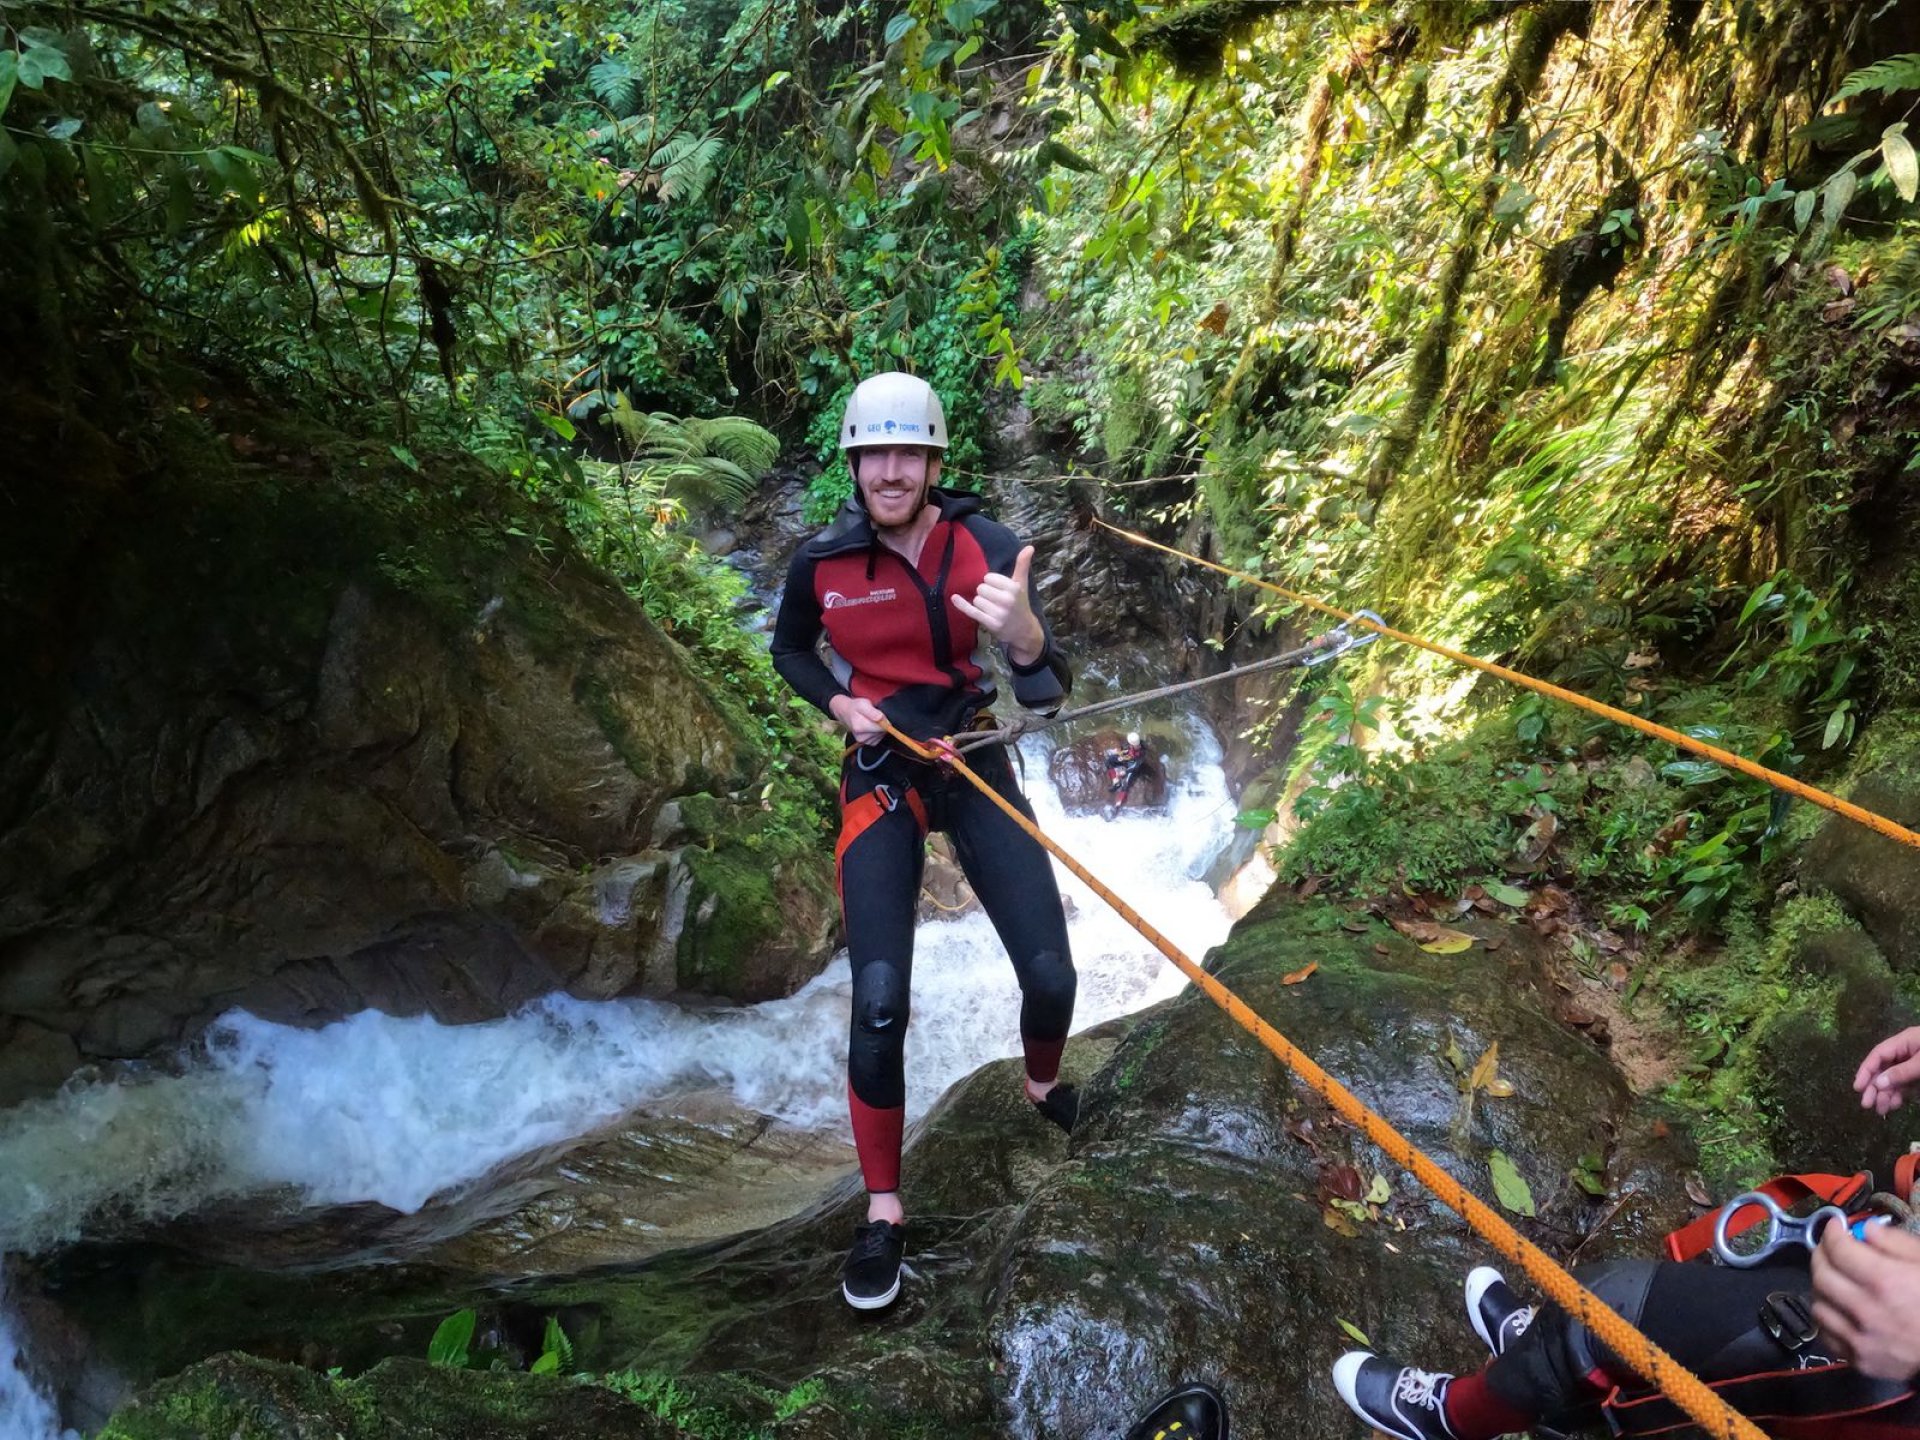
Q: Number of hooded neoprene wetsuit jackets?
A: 1